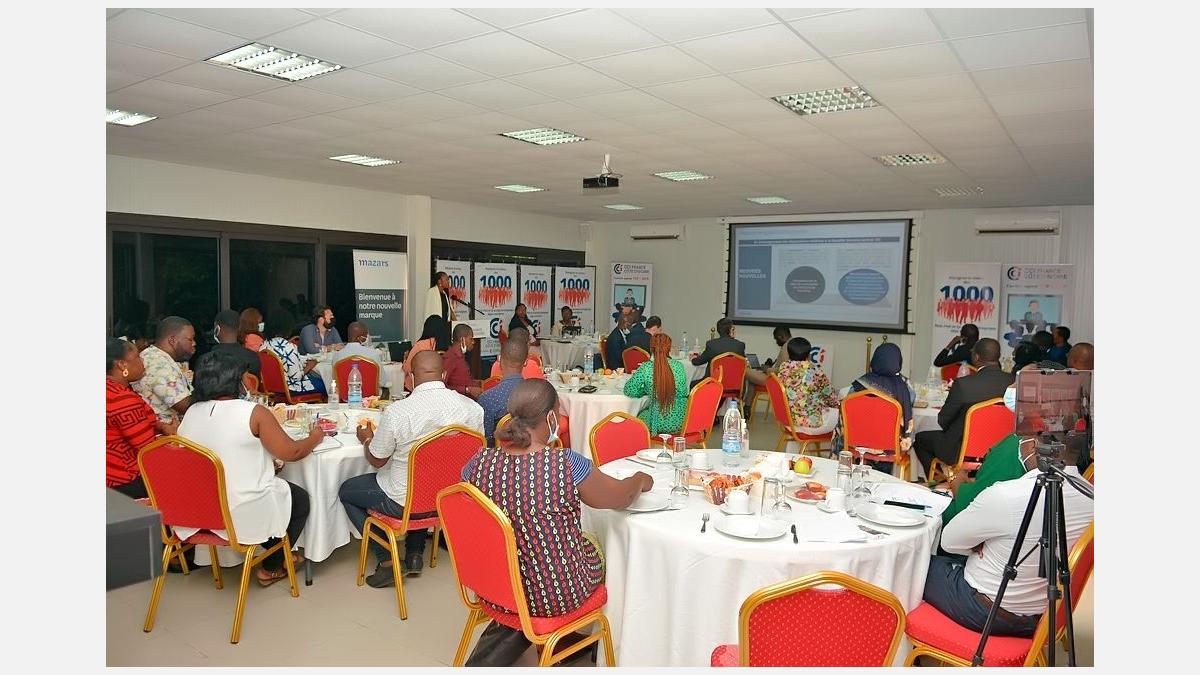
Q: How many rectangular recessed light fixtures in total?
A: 11